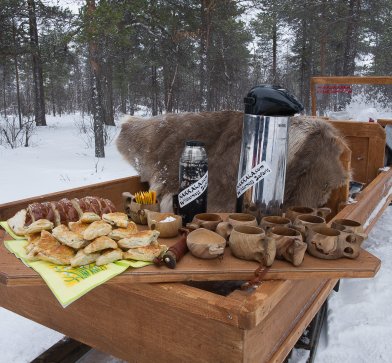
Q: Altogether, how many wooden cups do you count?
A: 12